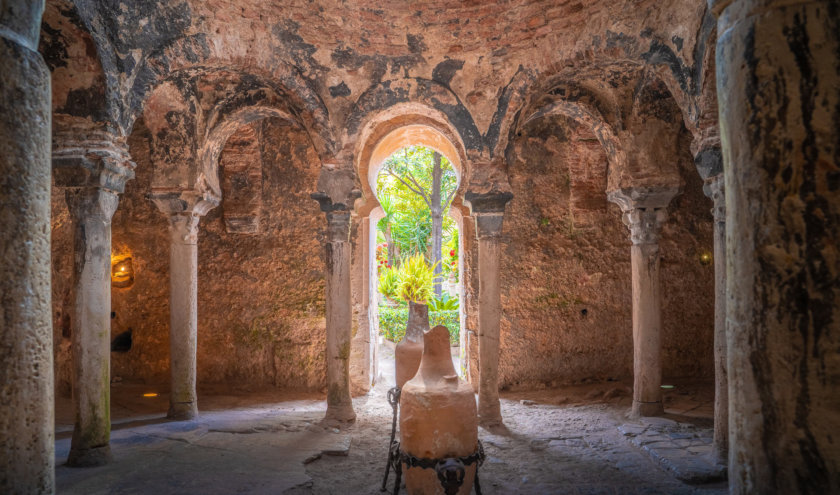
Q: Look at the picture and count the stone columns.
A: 8